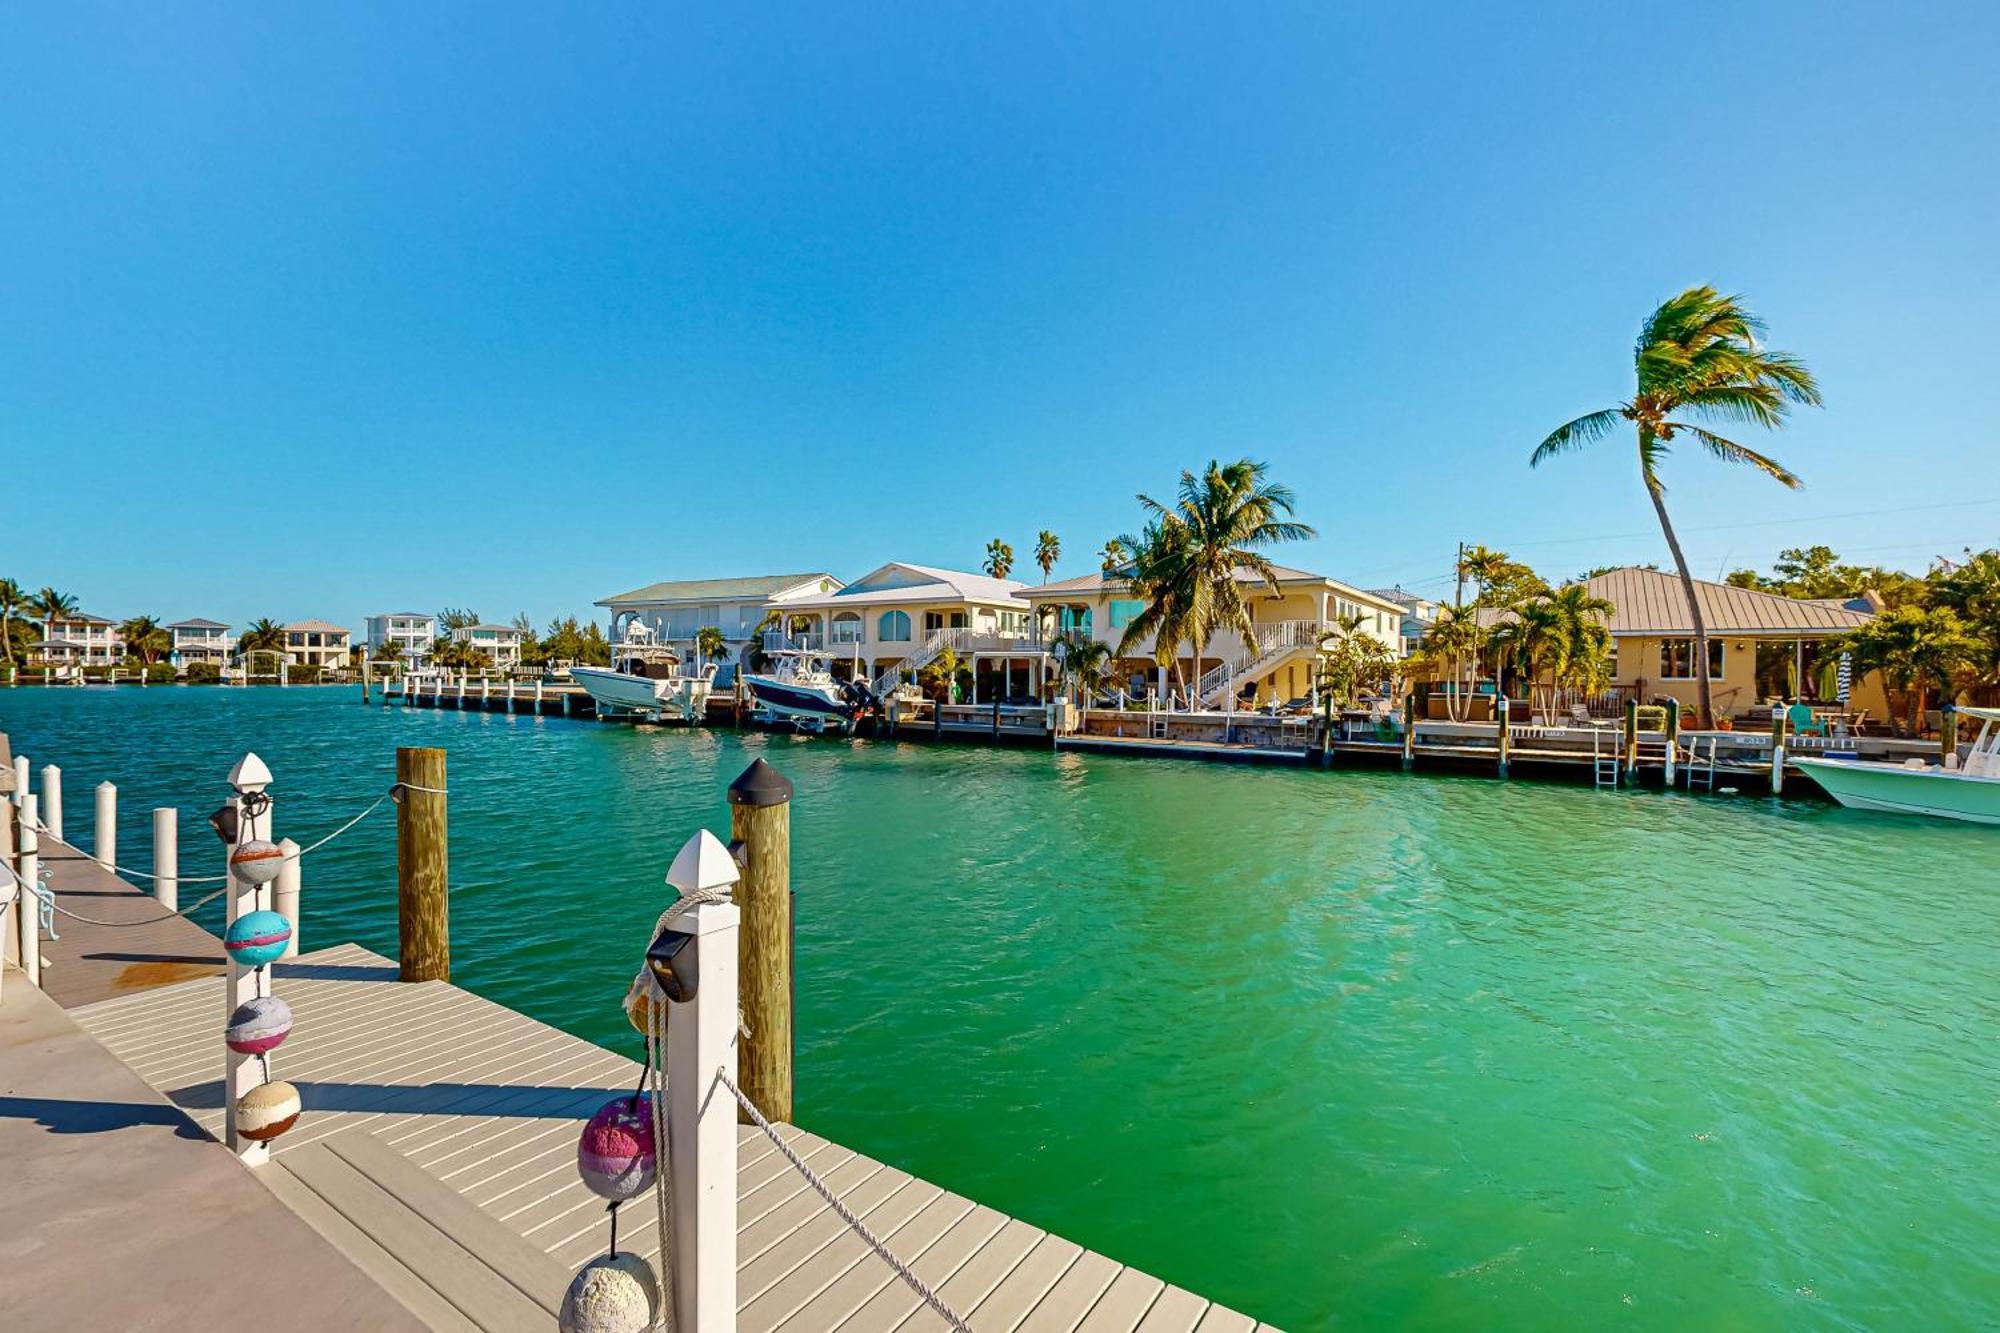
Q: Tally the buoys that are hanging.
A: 7